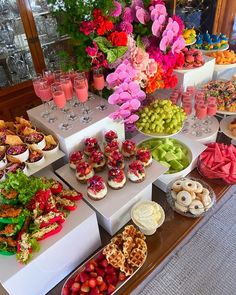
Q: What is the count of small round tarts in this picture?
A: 12